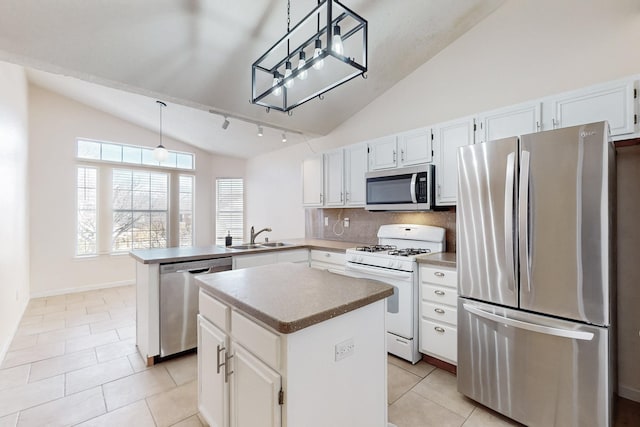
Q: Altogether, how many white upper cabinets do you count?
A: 8